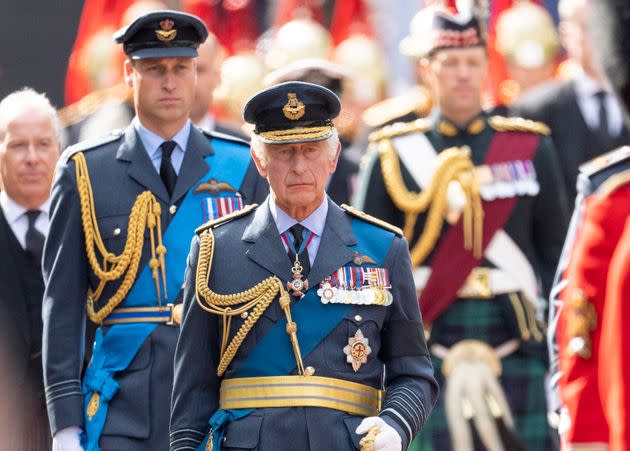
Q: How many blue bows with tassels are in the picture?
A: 2